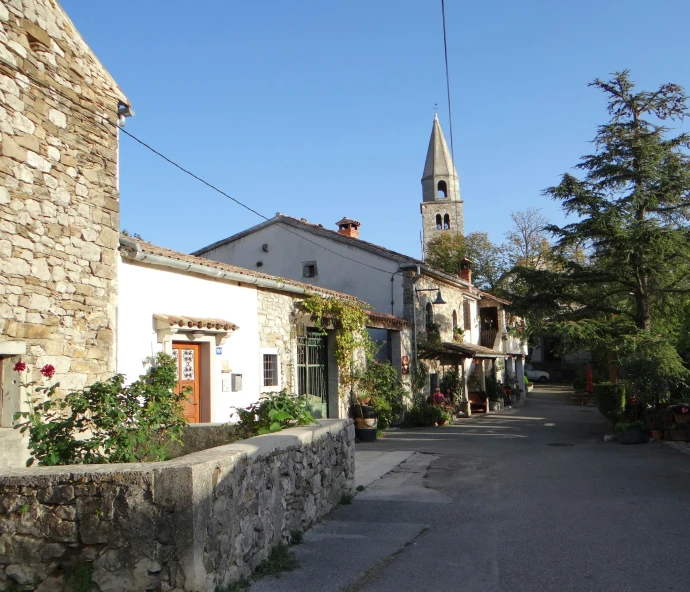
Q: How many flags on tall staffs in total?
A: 0